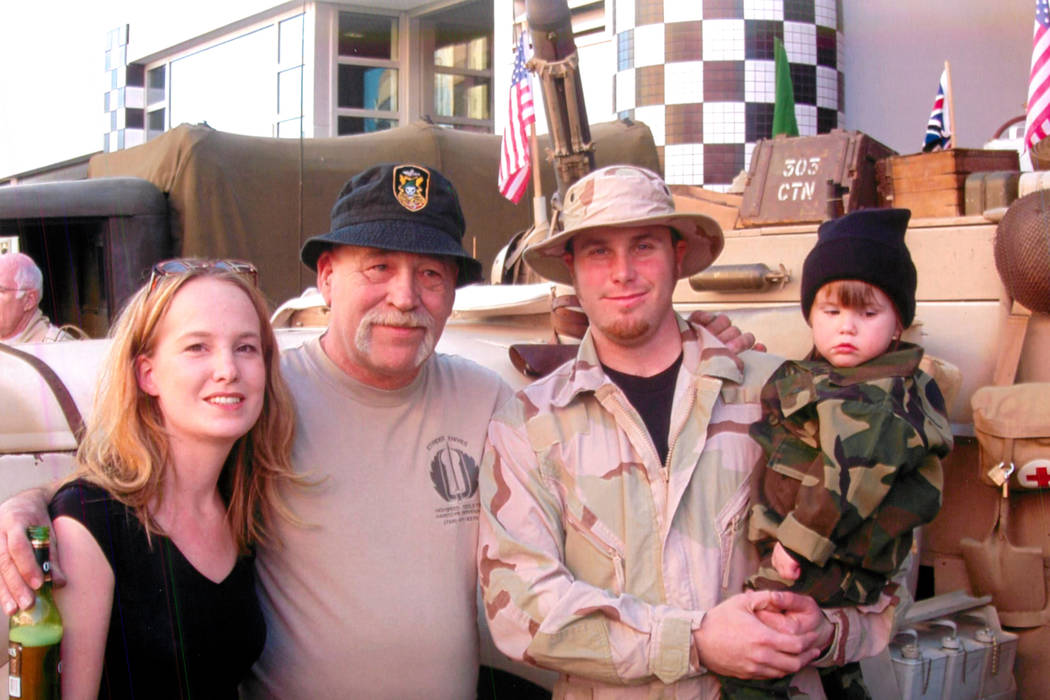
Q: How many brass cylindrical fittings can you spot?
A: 1